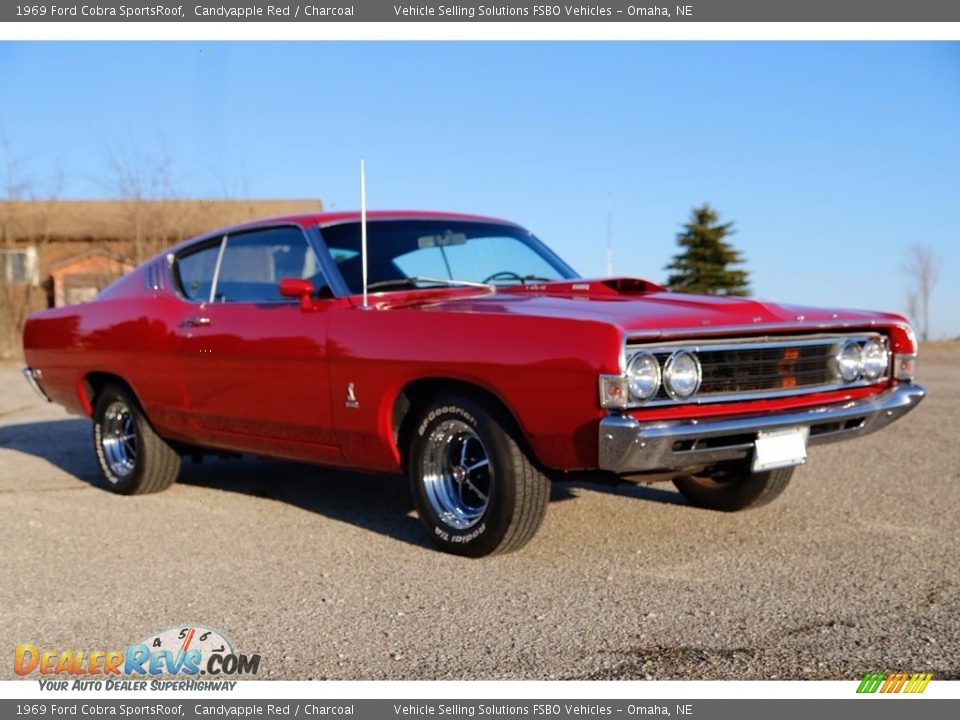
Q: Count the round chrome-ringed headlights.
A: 4